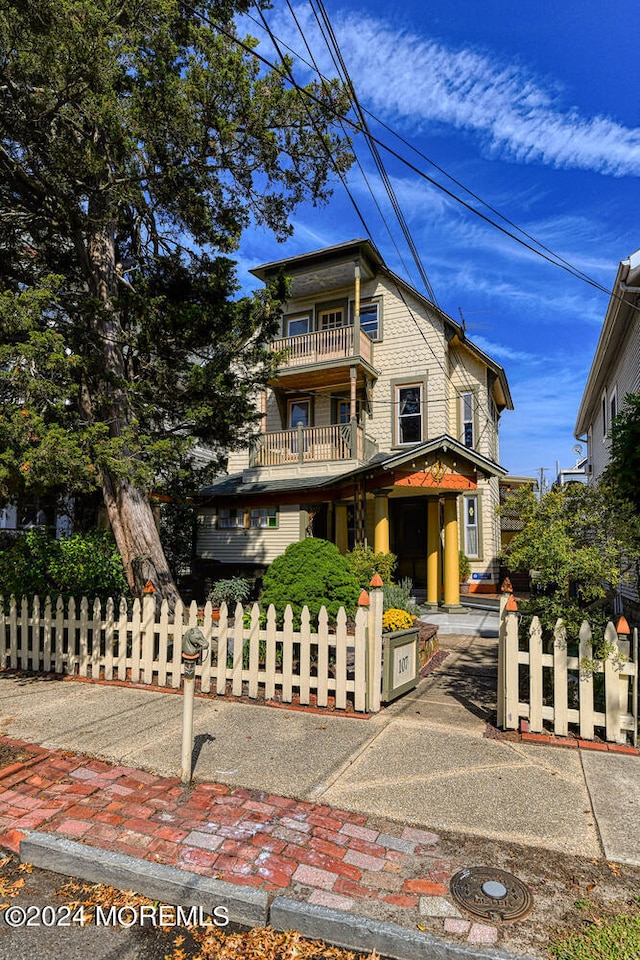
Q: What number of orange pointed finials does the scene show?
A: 6